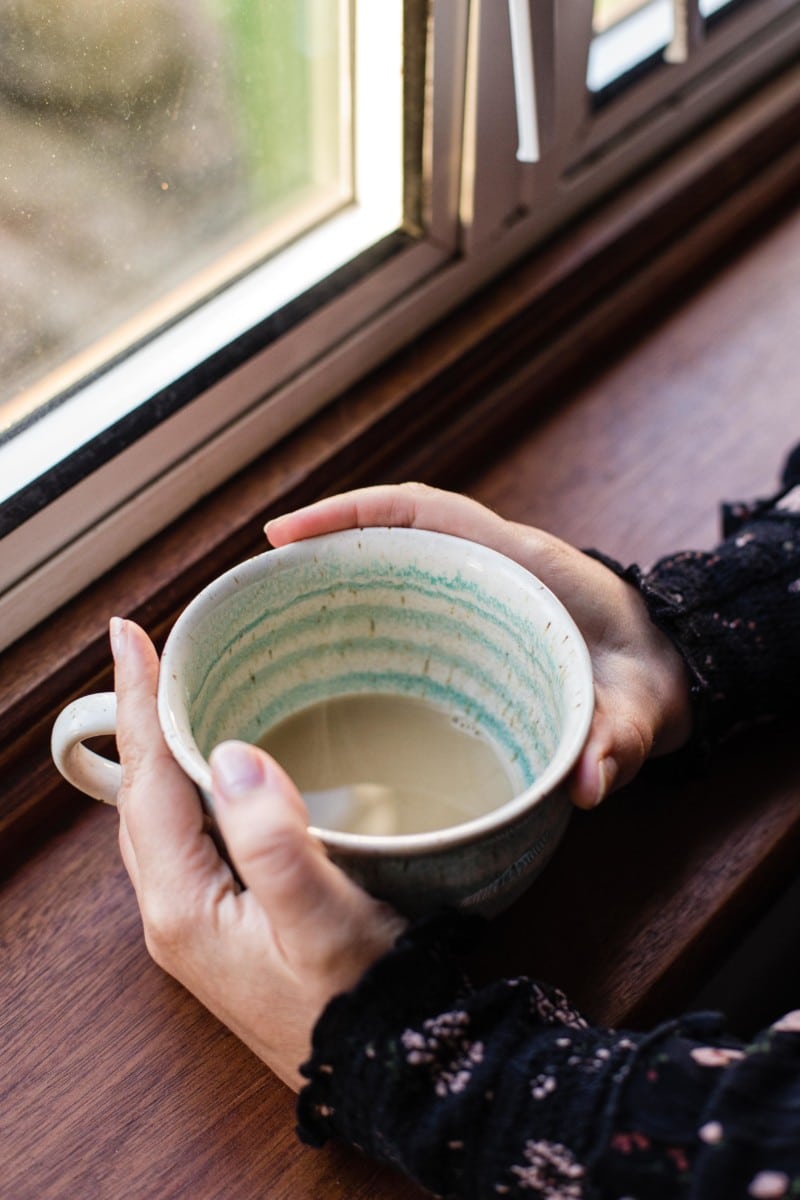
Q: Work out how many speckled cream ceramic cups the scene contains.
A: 1